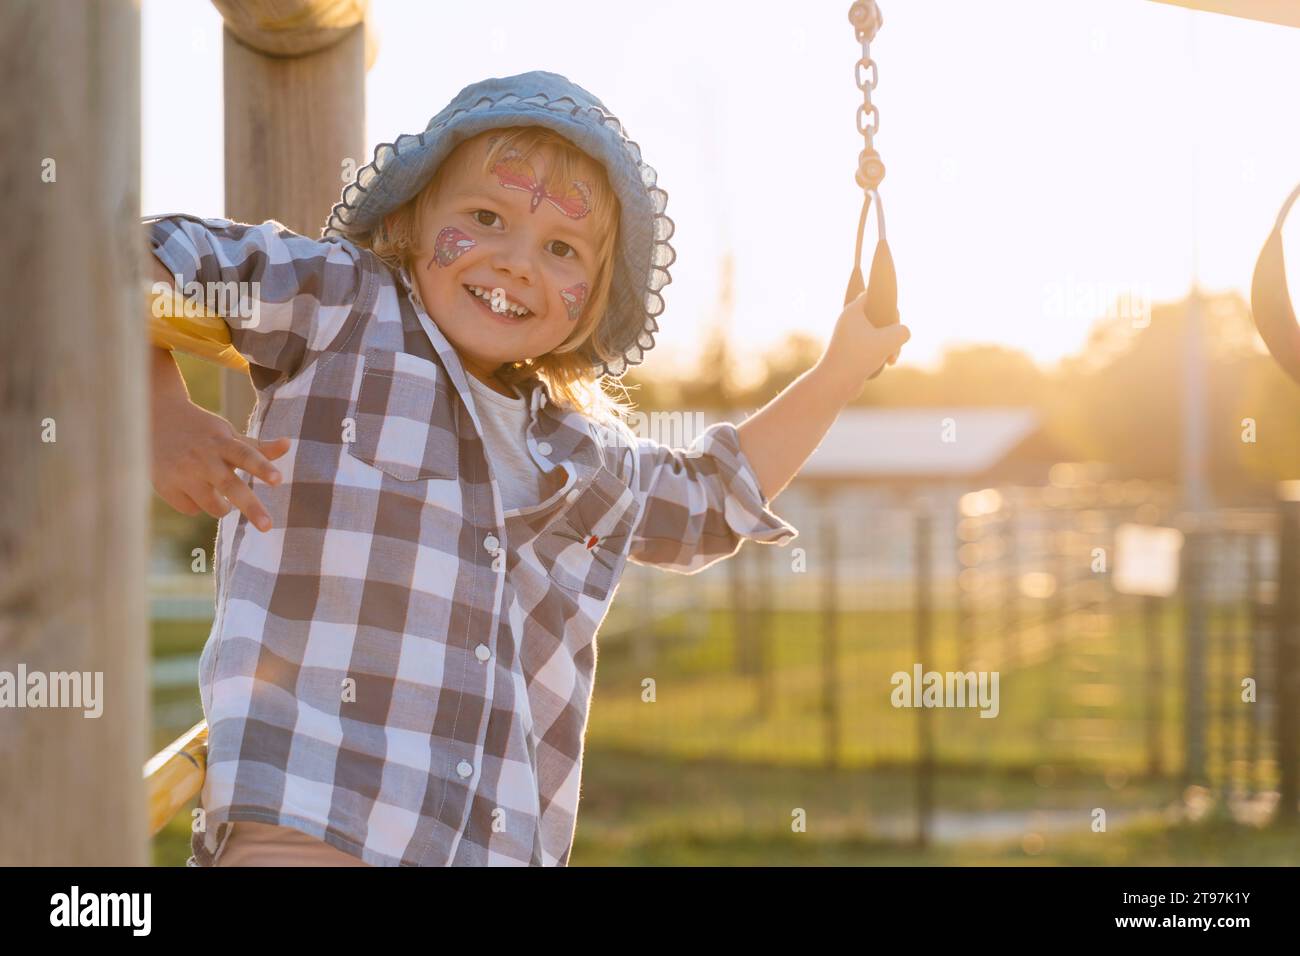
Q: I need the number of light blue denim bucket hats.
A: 1